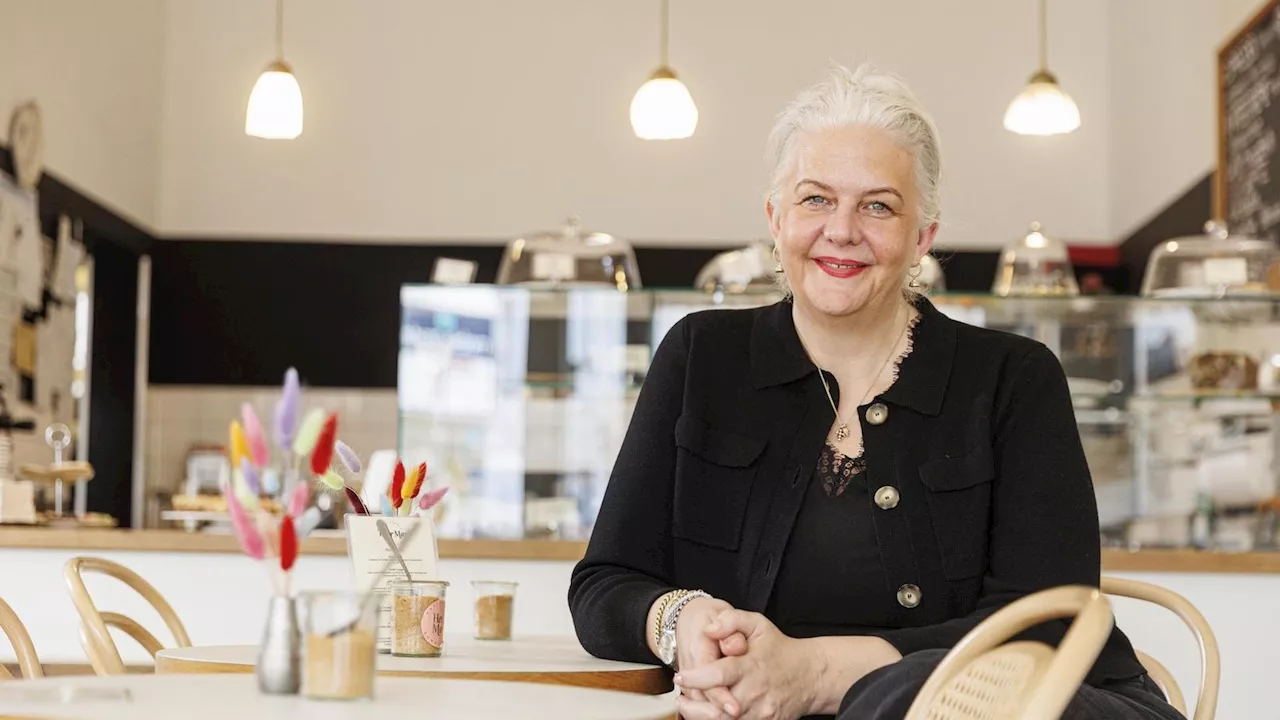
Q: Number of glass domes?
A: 5